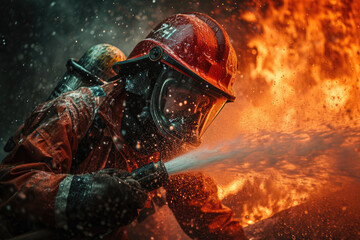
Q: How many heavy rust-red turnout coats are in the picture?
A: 1